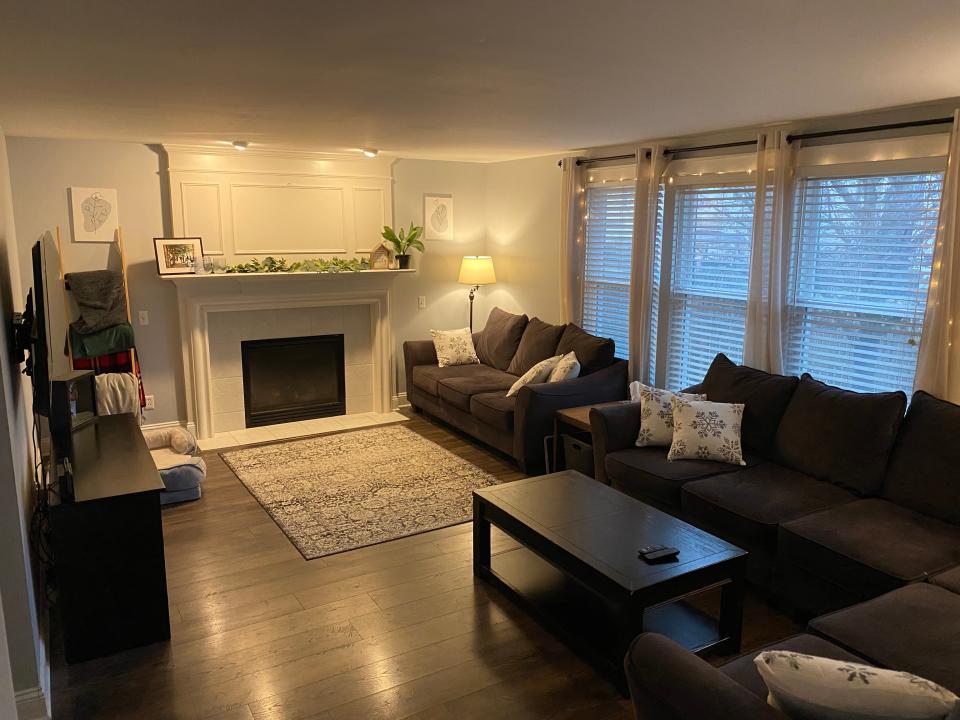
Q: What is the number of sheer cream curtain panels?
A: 4